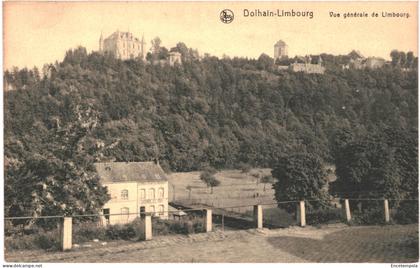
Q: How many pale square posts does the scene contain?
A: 7